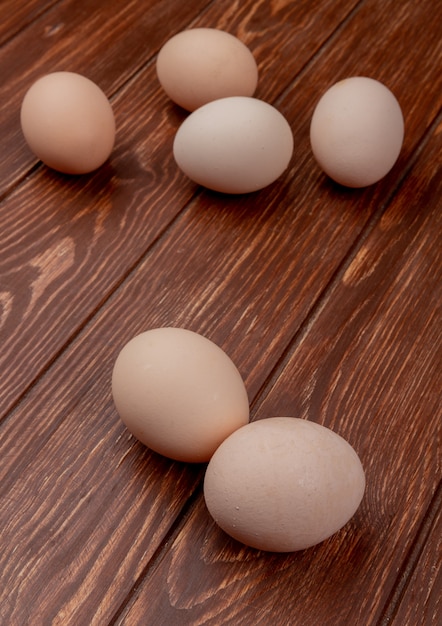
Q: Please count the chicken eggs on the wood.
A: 6